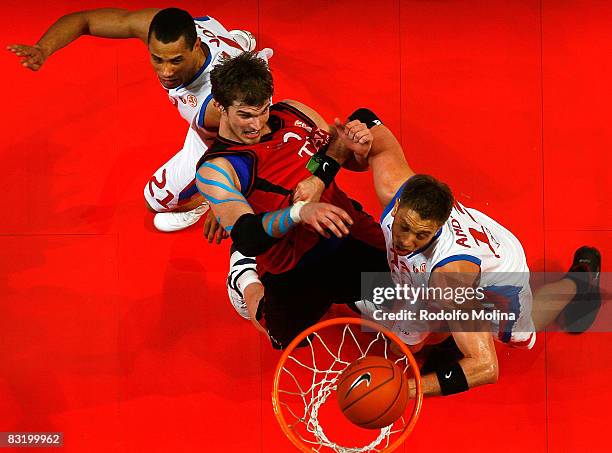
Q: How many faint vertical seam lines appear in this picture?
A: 4